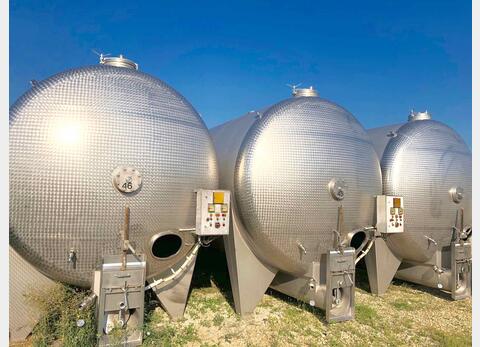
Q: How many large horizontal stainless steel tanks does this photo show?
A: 3